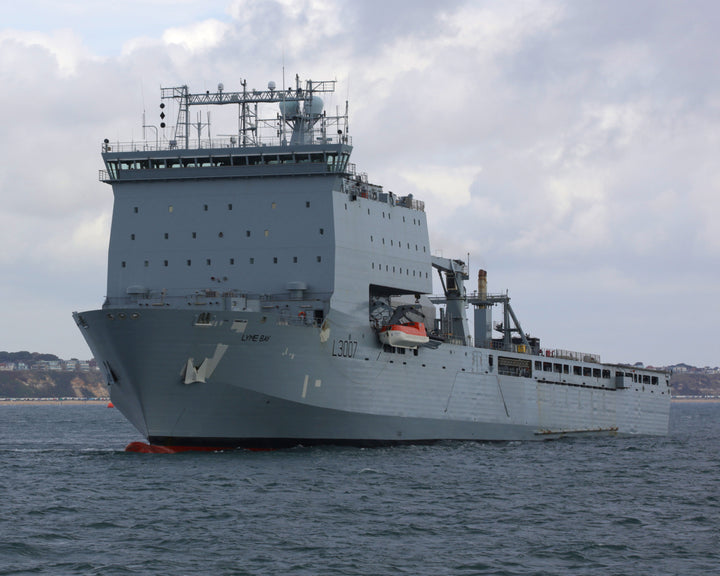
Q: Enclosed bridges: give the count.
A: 1